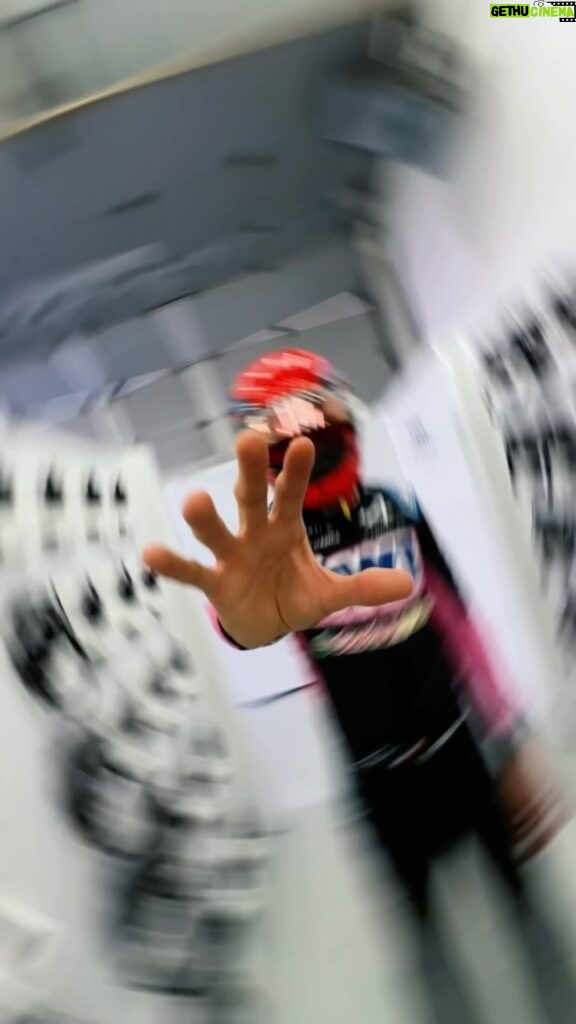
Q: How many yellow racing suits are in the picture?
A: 0